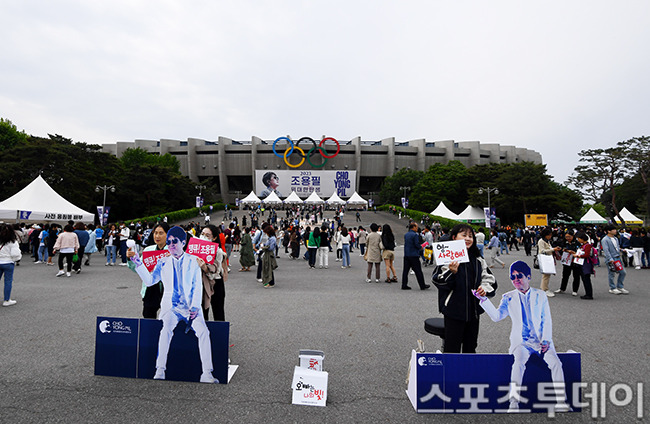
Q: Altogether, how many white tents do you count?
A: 11